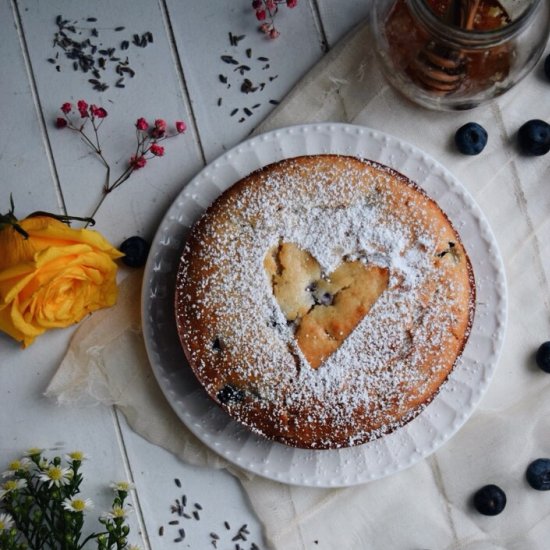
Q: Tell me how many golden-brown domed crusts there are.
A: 1